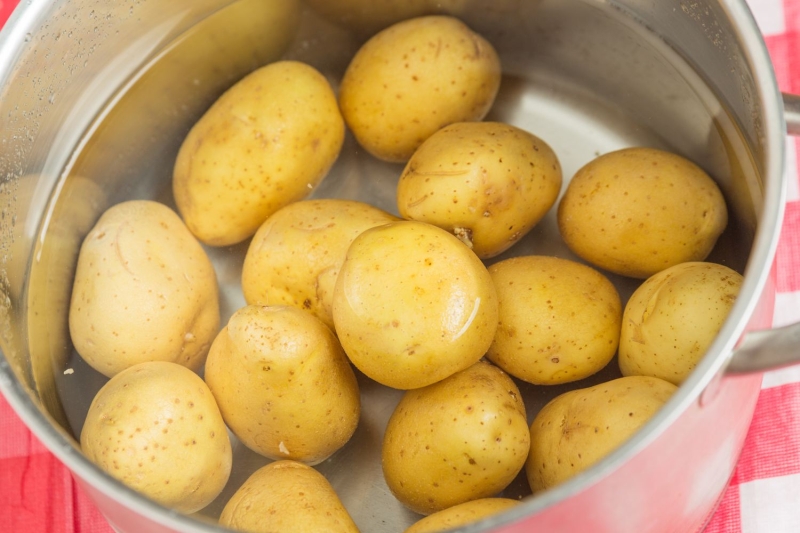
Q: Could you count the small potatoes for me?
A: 15